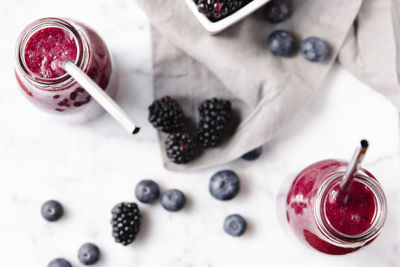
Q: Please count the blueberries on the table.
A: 11